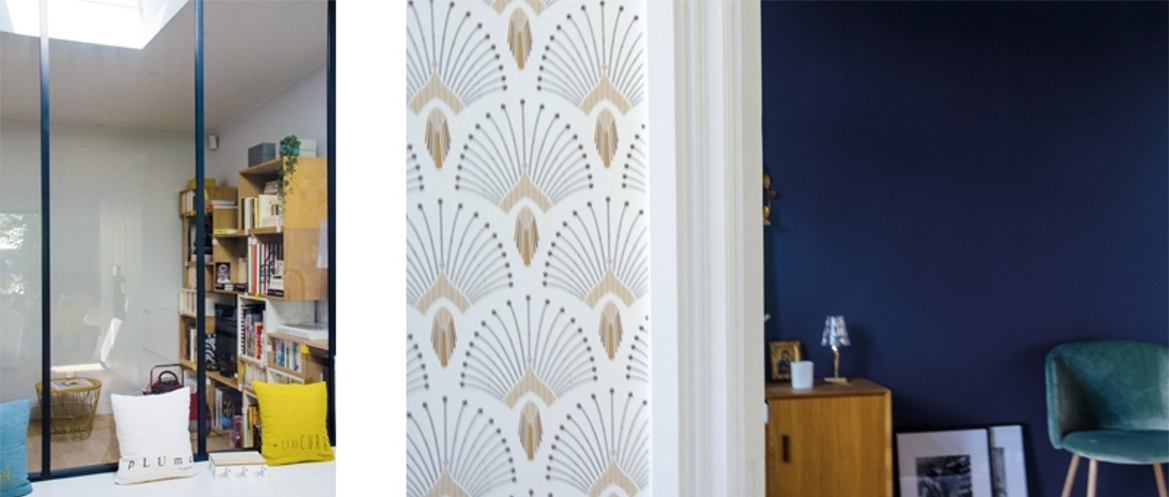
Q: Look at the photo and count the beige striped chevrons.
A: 9